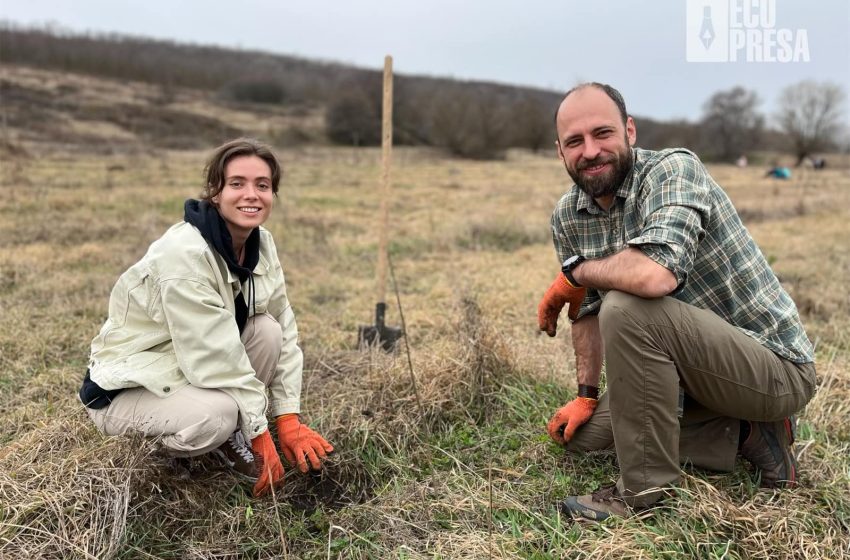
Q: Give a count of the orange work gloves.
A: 4